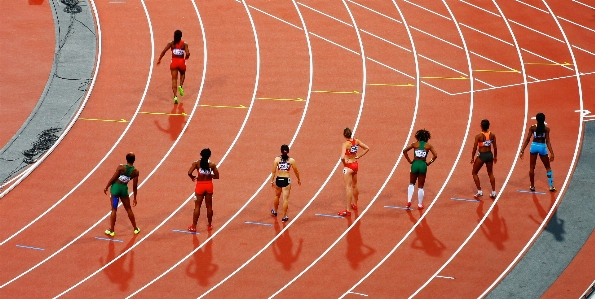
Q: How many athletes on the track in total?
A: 8